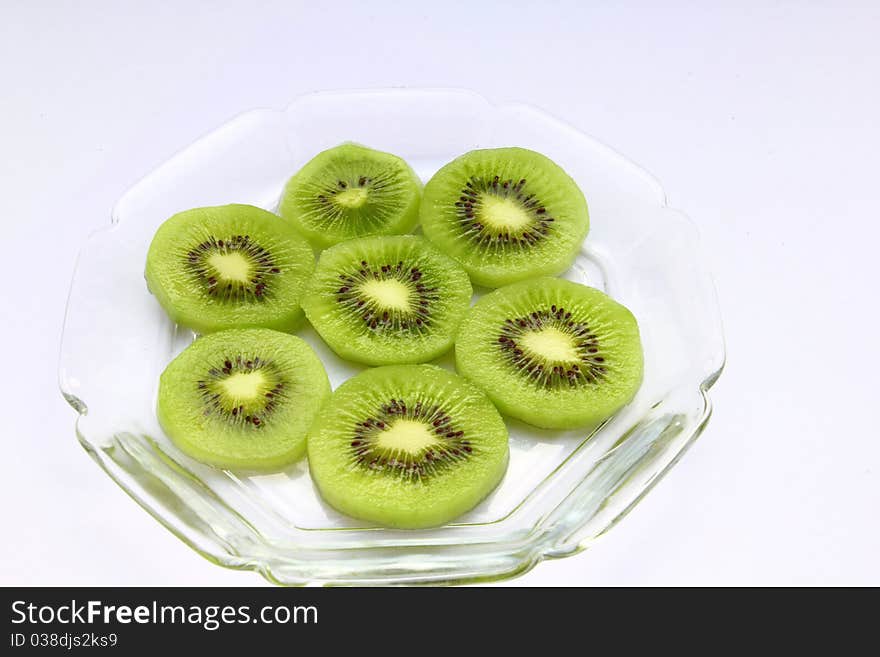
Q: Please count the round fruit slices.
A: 7